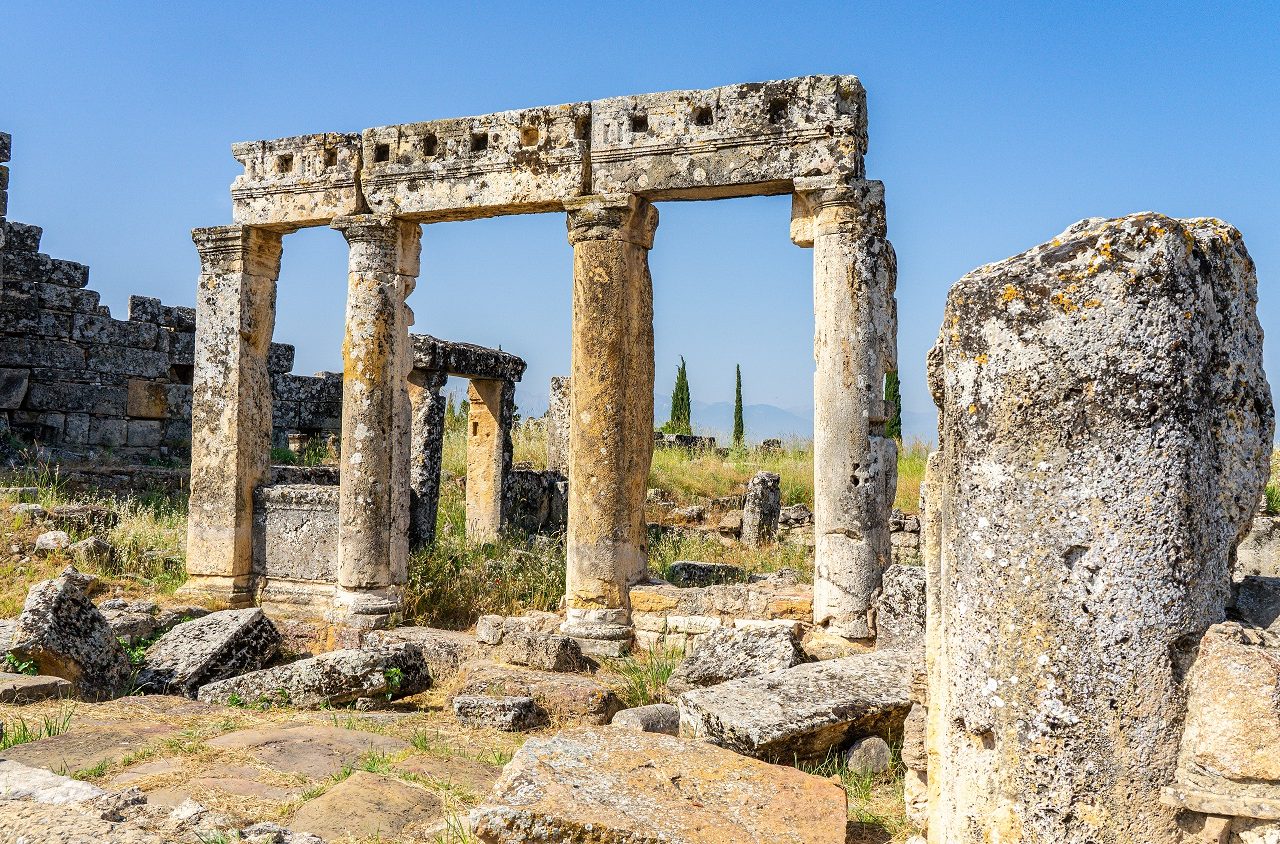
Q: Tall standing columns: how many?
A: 4